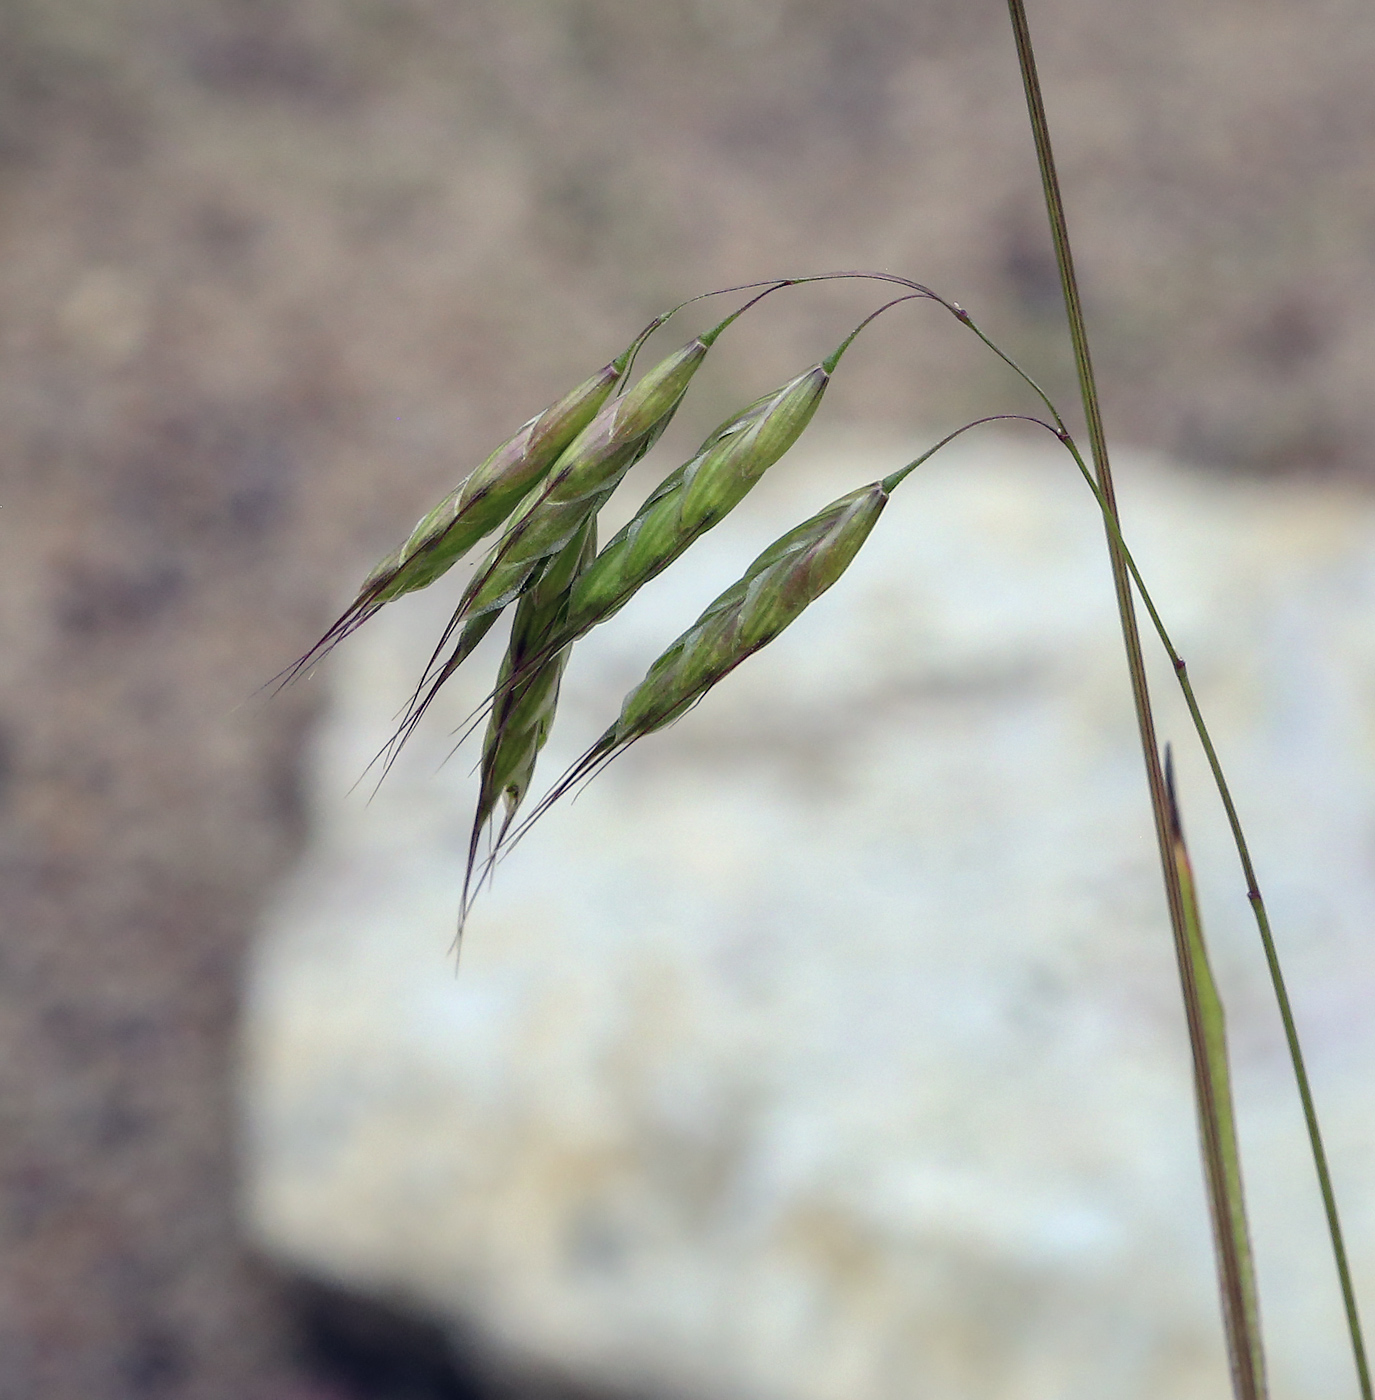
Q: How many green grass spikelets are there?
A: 5